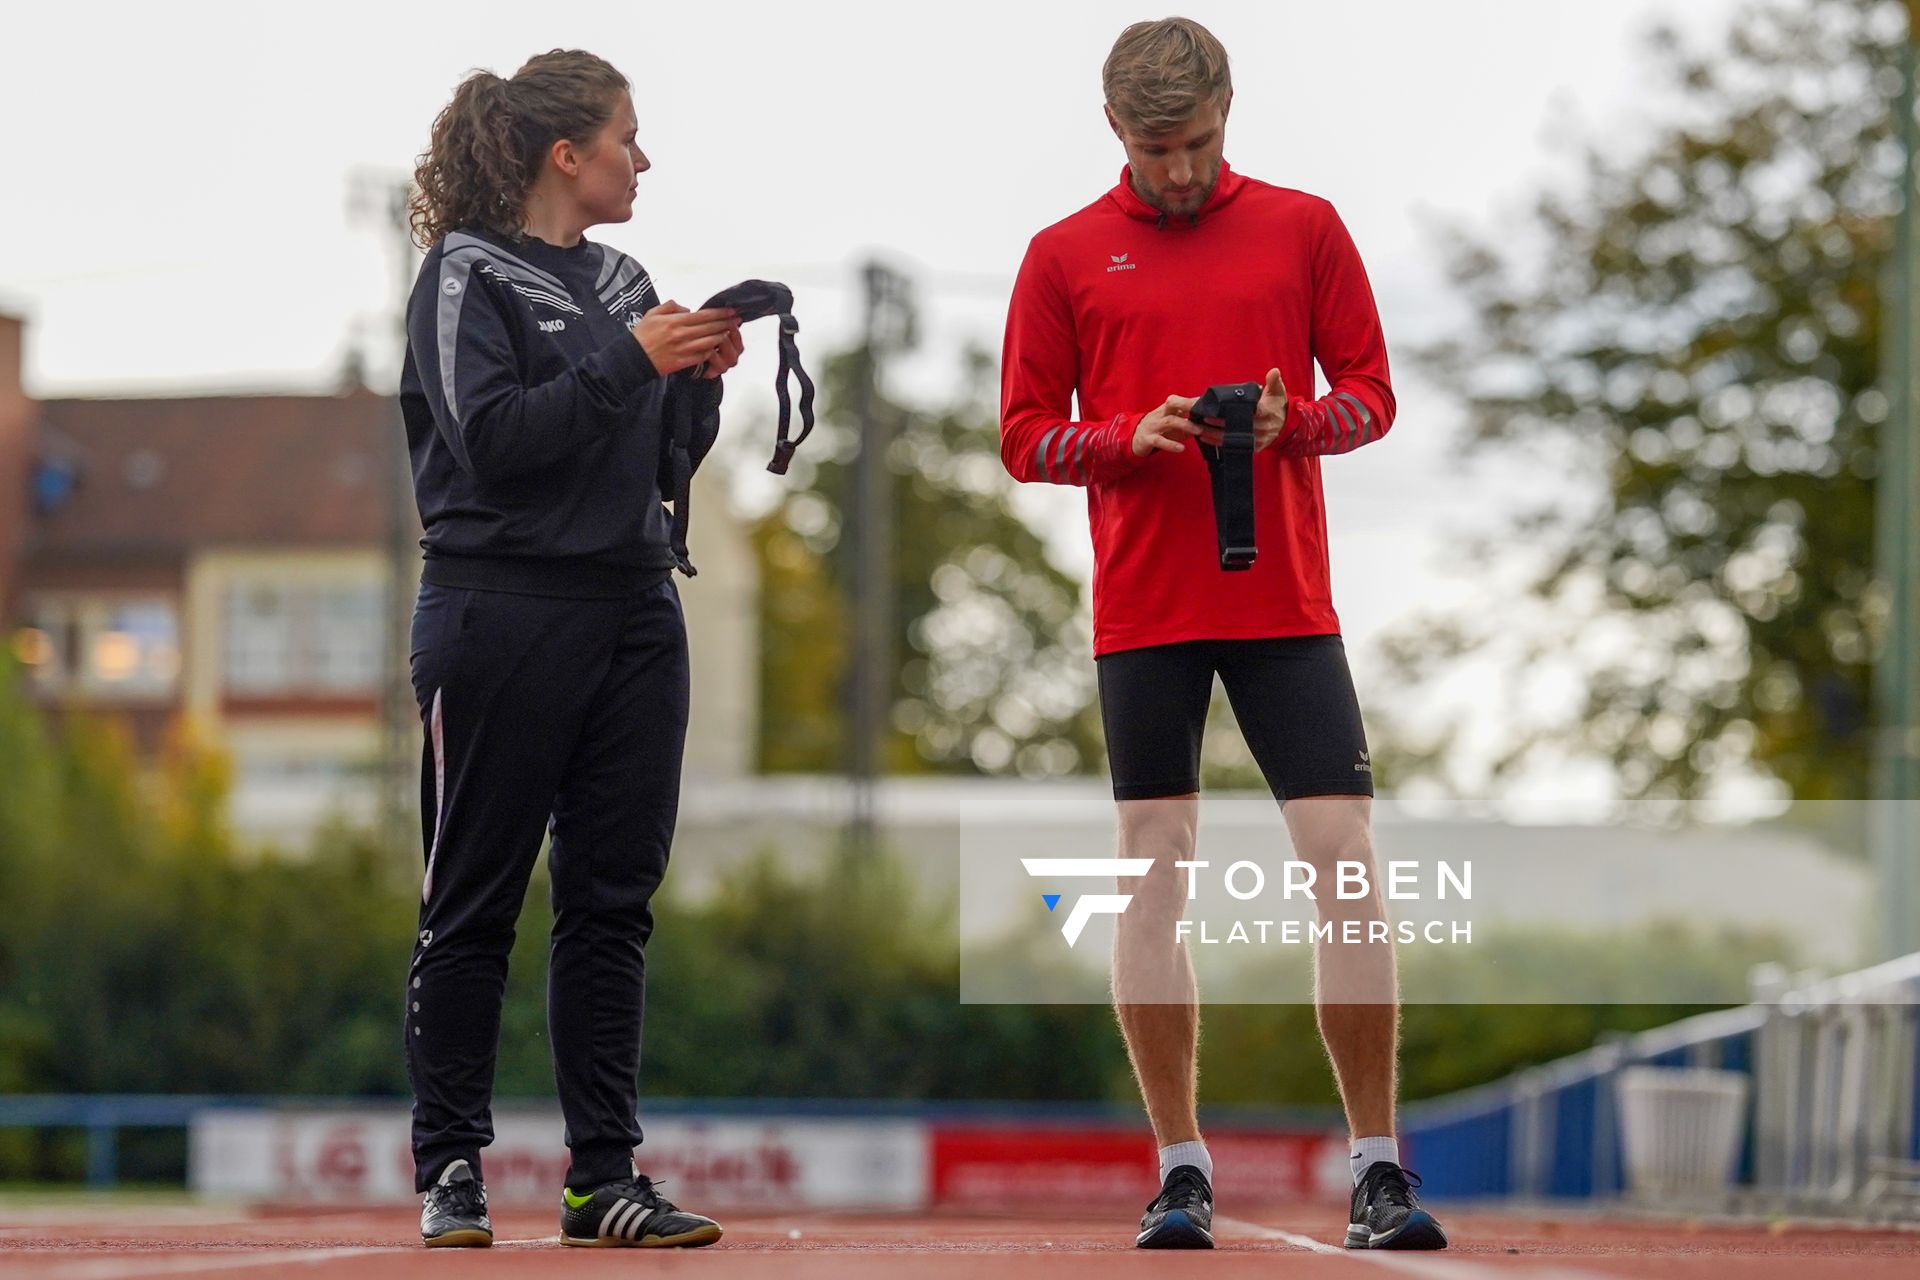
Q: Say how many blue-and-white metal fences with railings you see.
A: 1